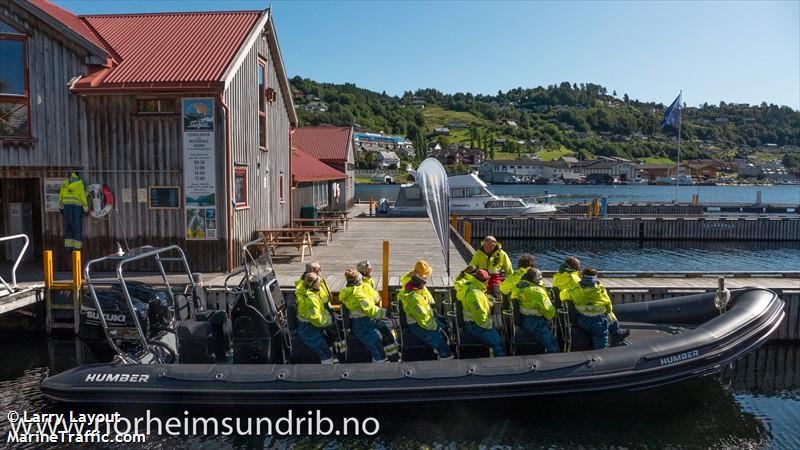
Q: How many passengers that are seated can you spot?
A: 12